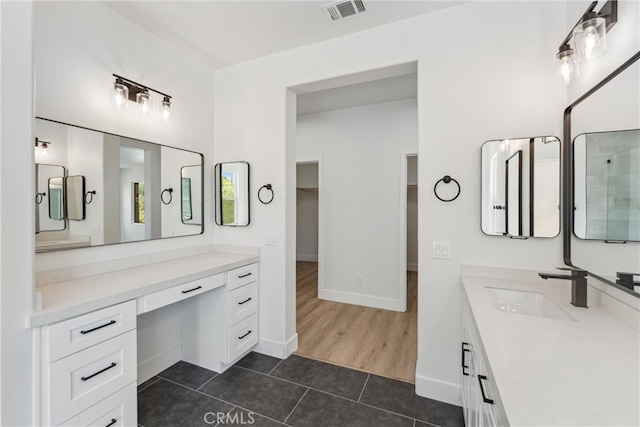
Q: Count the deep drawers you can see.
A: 4